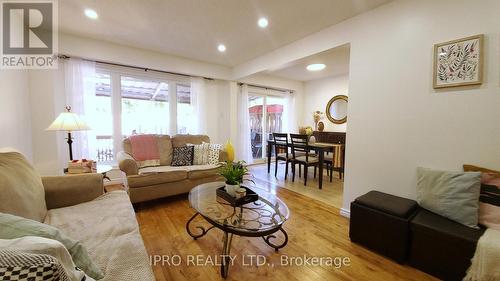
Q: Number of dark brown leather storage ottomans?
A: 2